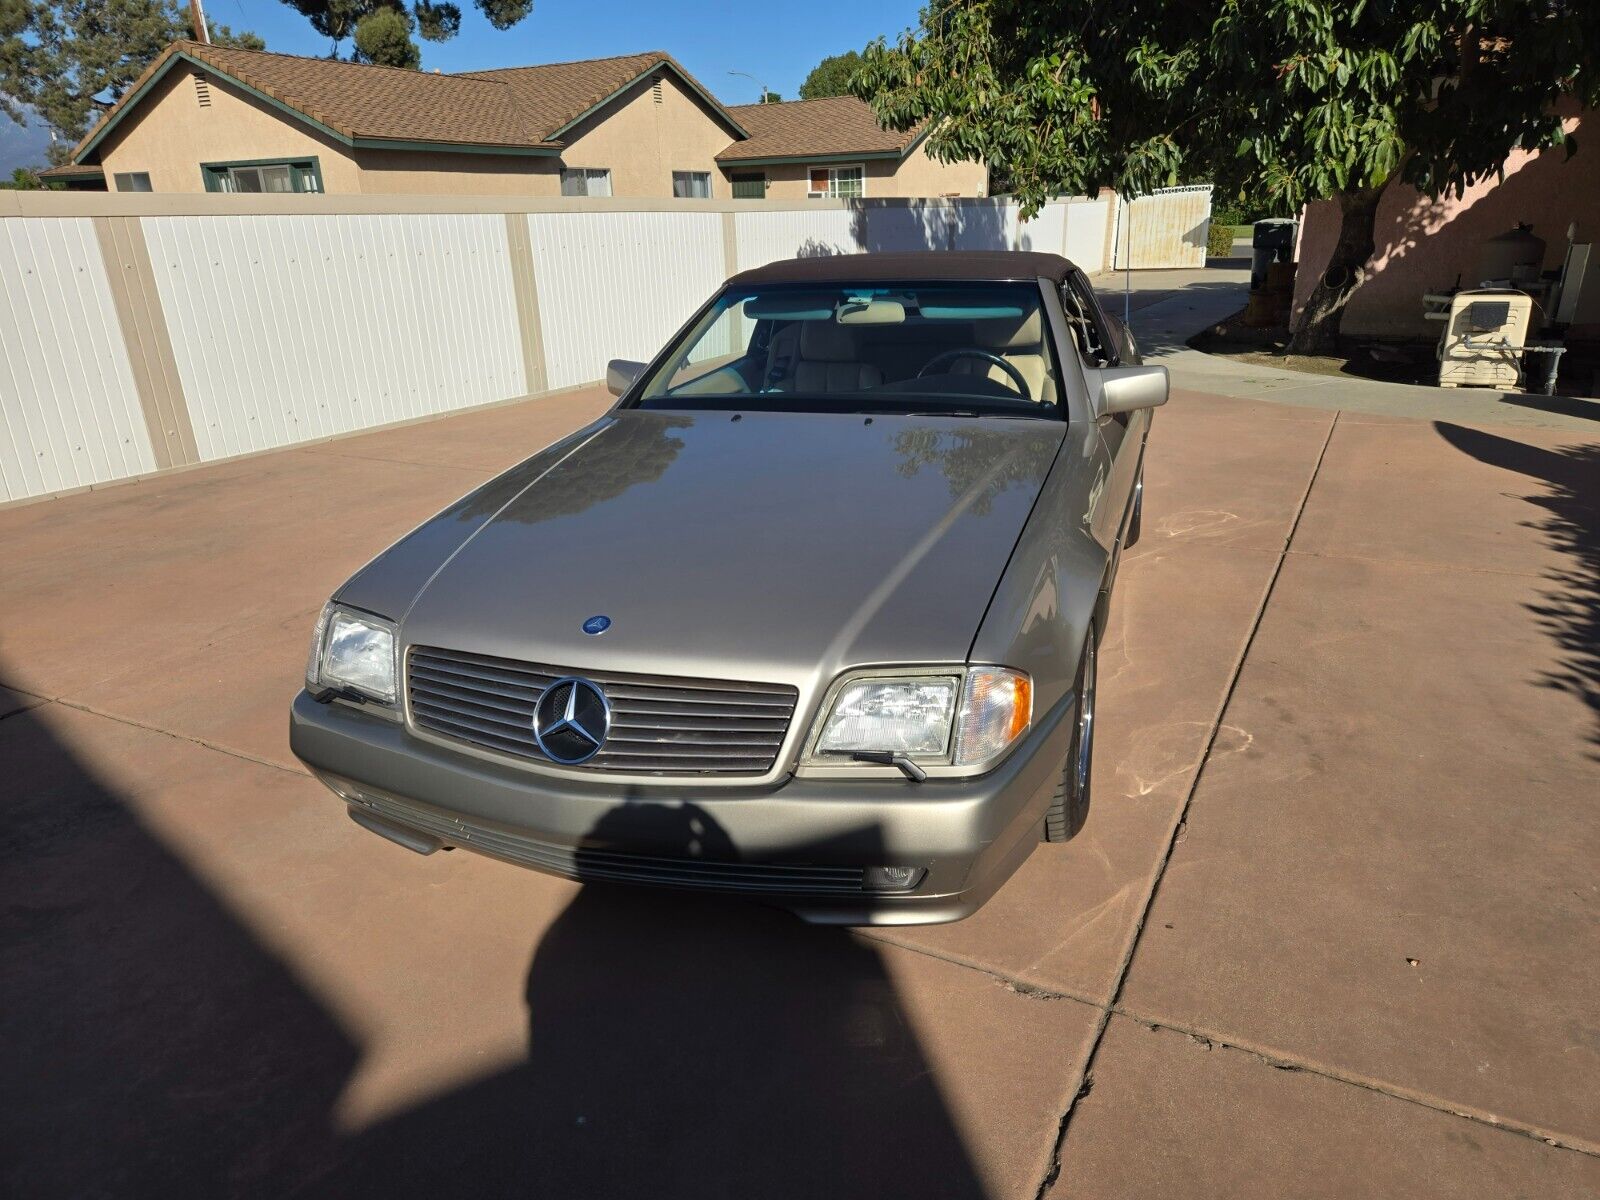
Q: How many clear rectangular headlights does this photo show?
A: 2